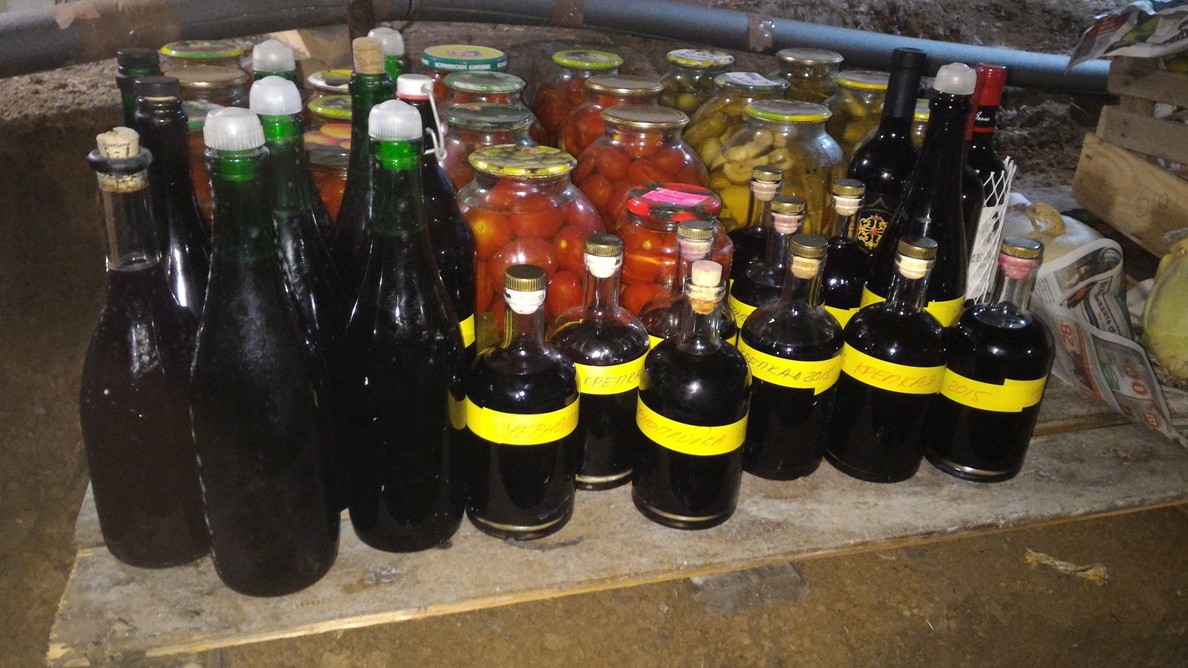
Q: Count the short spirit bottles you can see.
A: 10